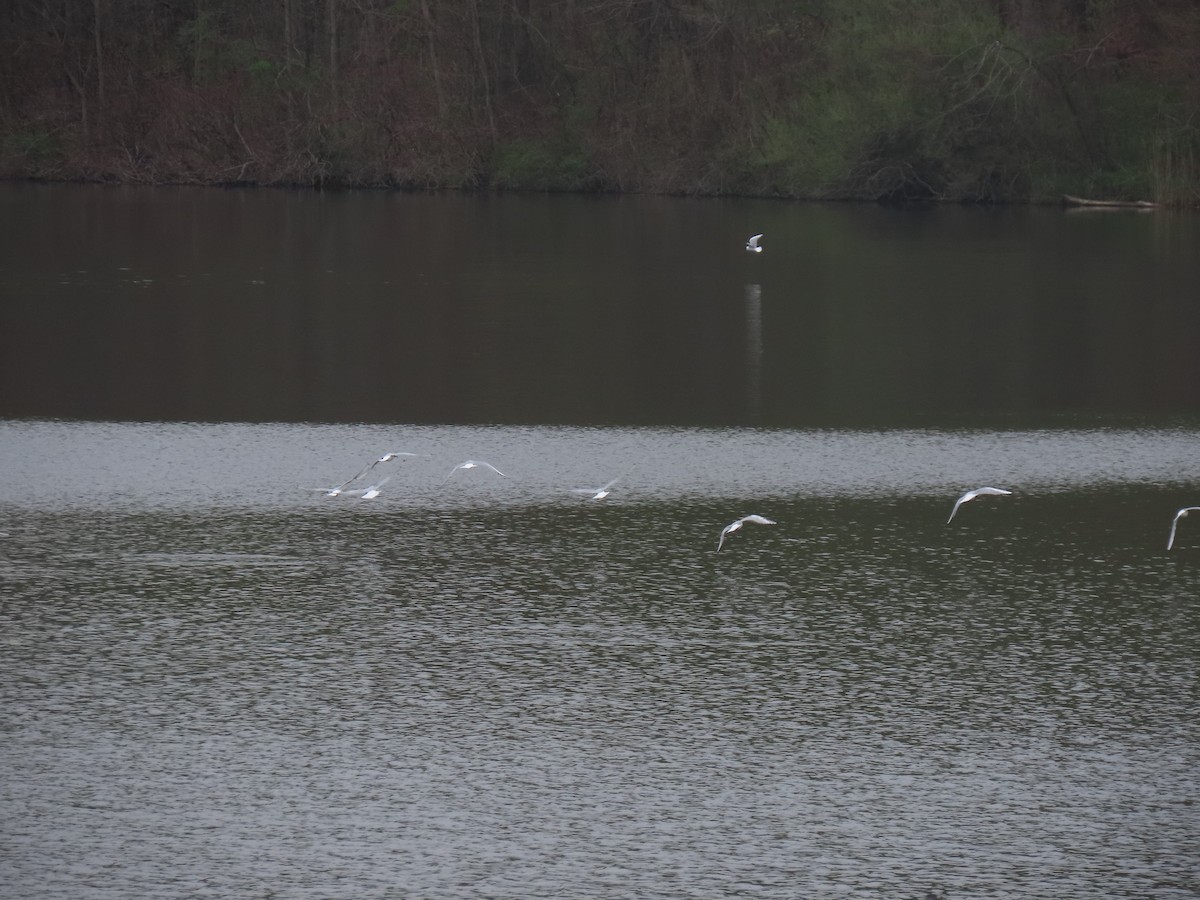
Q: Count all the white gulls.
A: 9